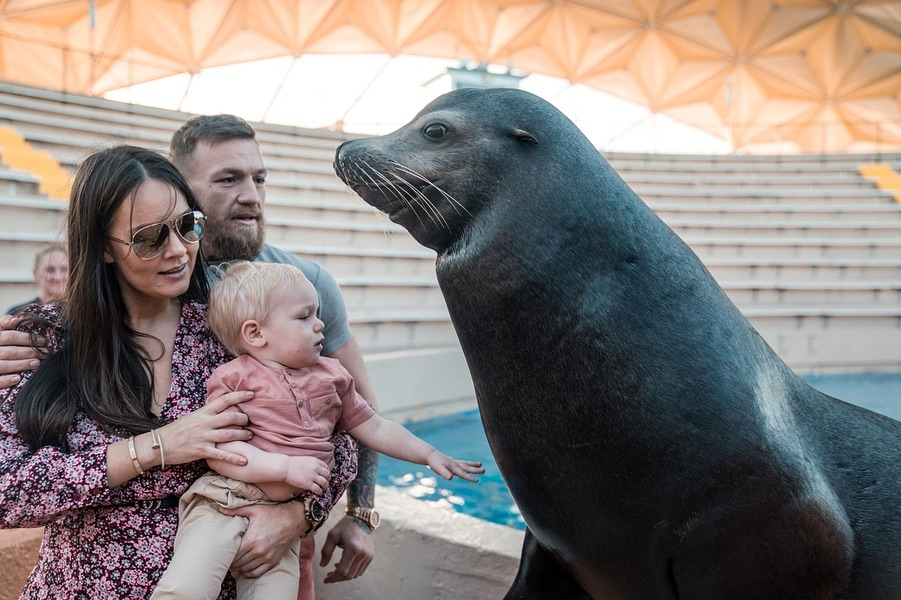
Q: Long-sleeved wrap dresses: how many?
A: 1